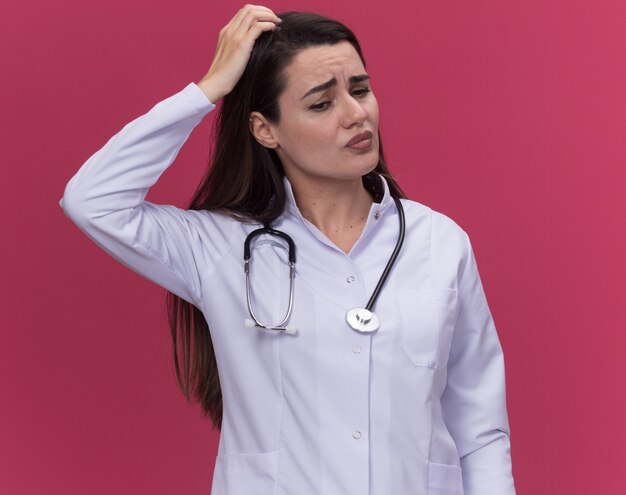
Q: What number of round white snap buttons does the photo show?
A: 3